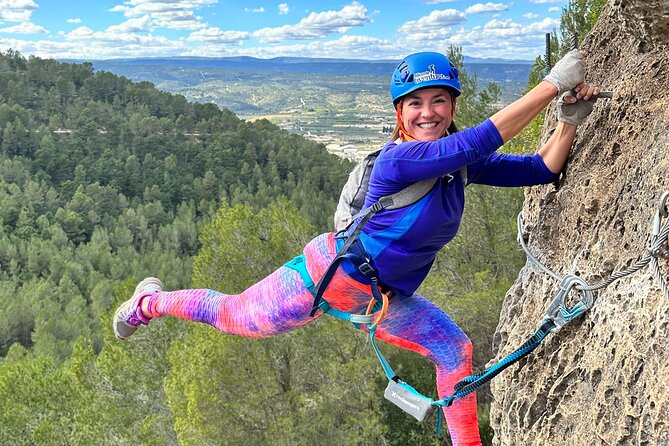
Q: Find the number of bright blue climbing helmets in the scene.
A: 1